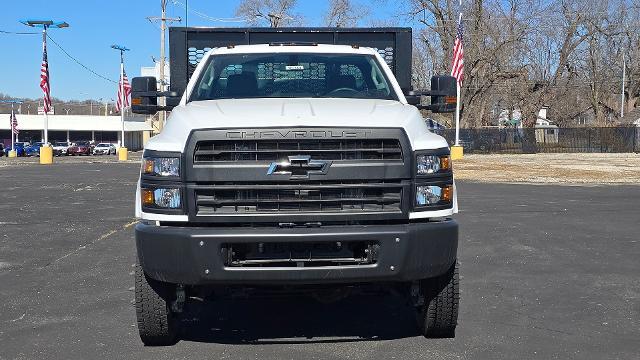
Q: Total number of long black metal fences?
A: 1